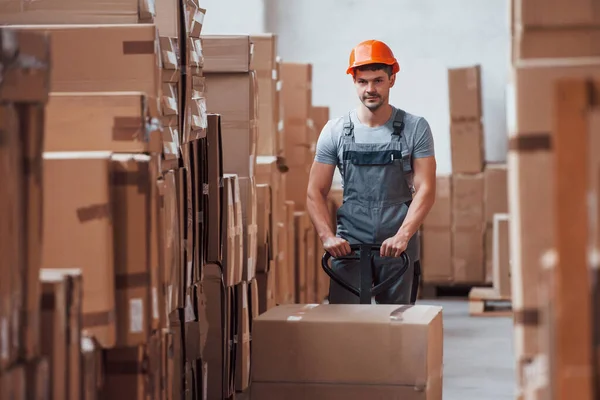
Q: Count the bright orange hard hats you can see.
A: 1